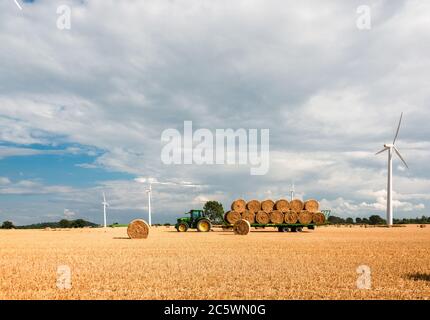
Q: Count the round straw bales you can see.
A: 15